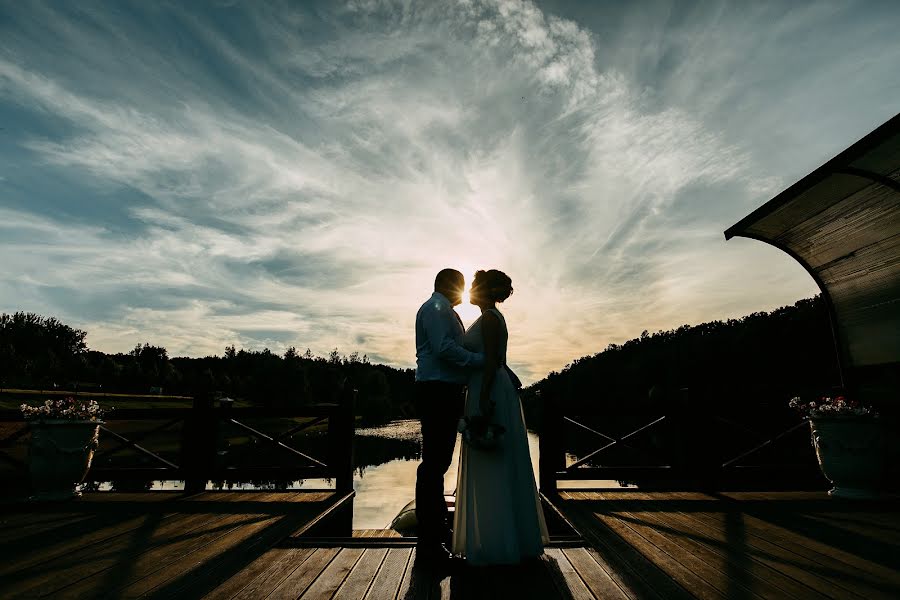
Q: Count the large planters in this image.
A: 2